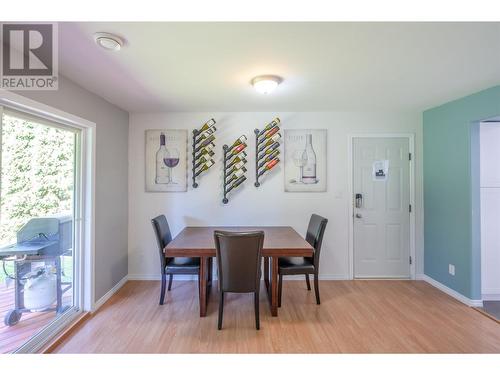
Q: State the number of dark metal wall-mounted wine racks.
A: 3